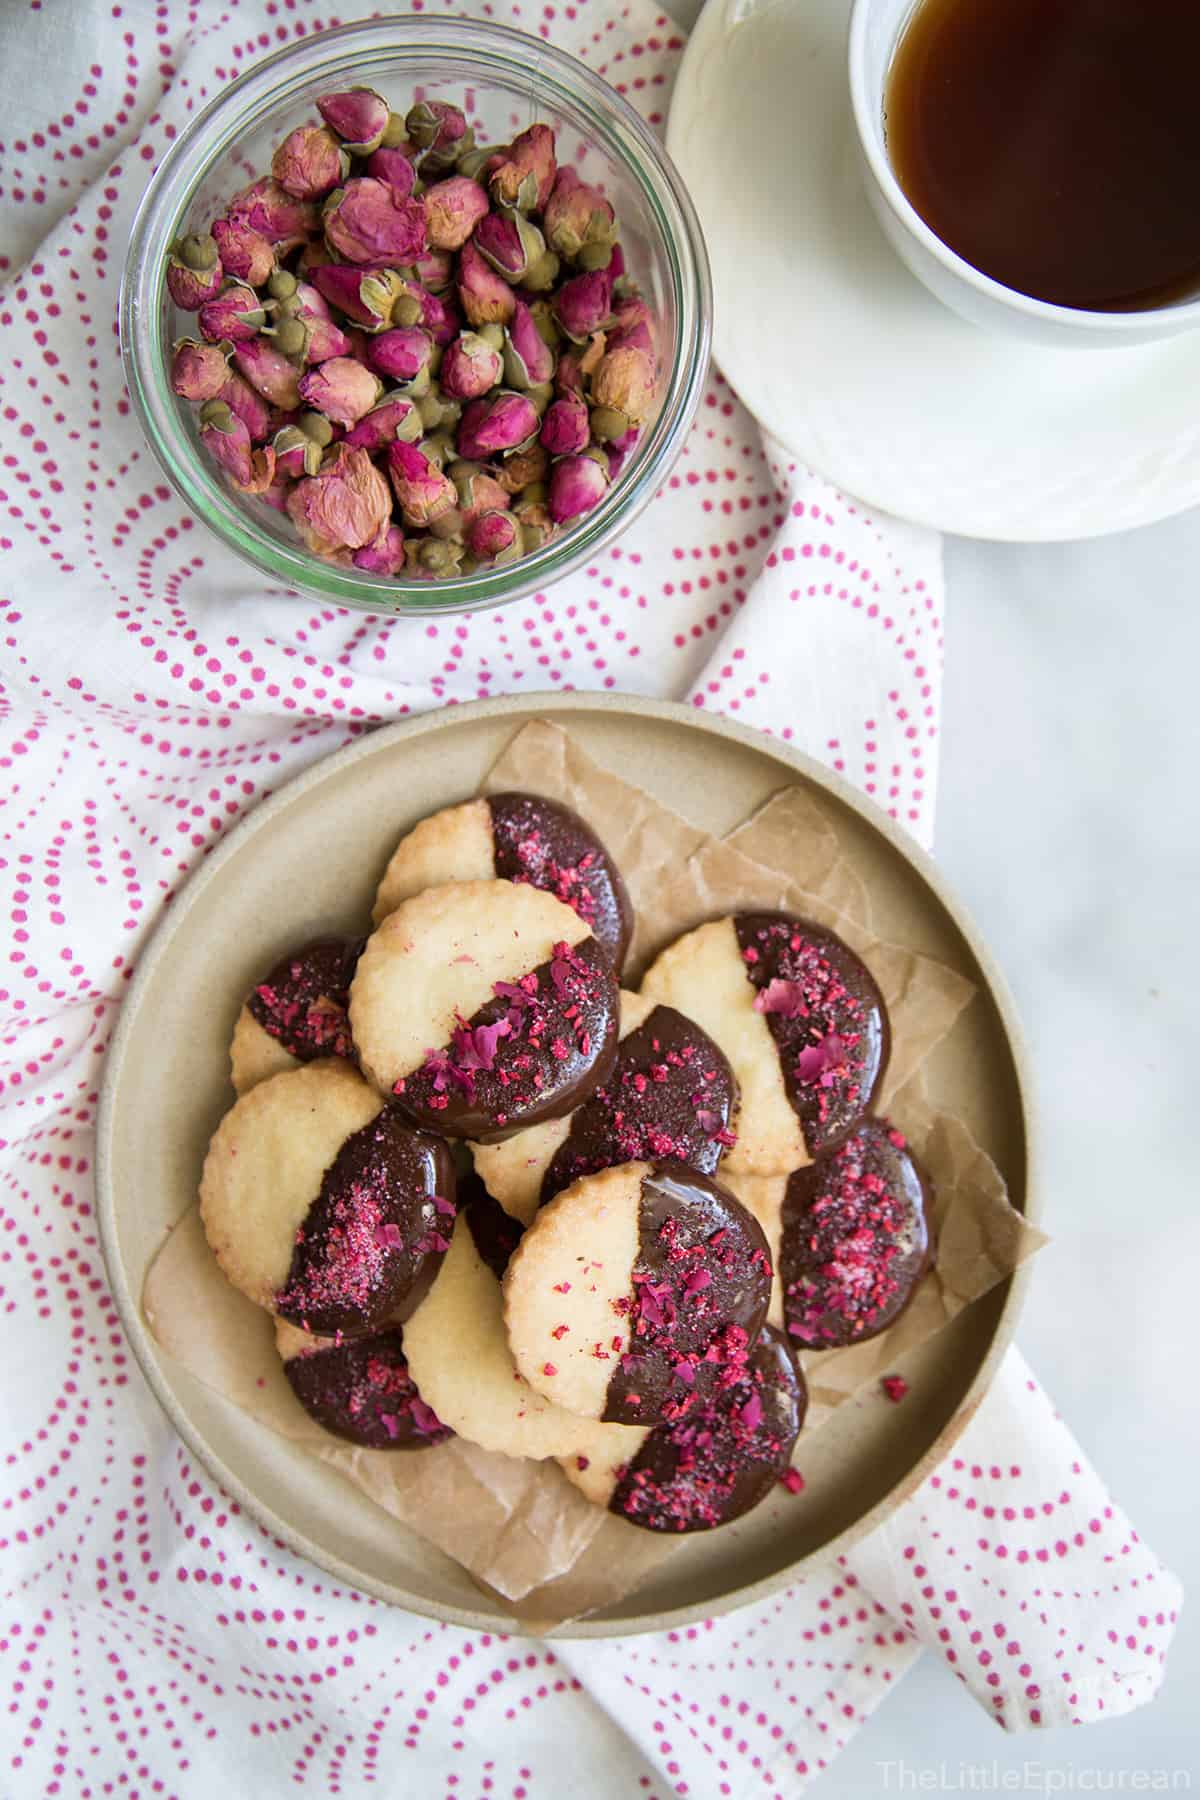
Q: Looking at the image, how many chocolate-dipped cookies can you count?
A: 11